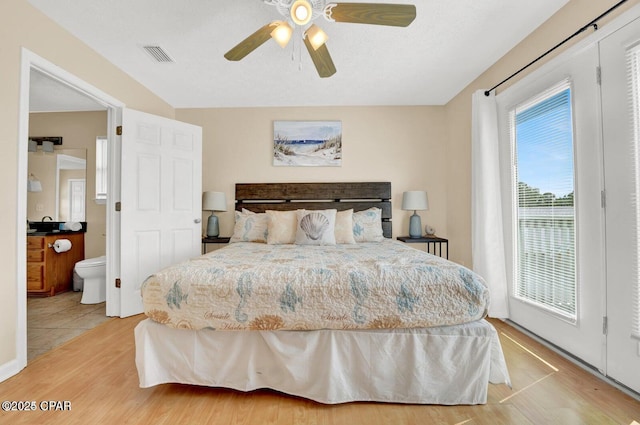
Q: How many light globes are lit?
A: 3